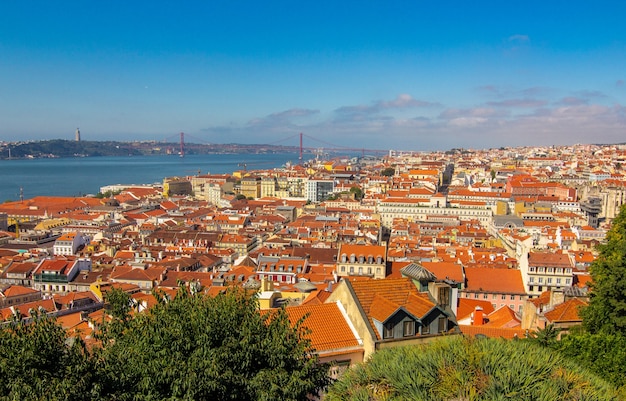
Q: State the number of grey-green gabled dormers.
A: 2